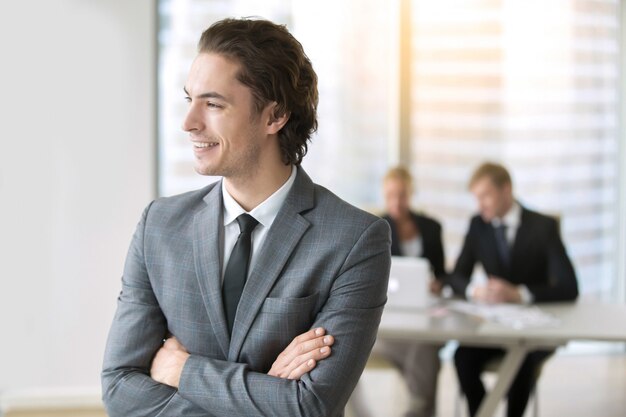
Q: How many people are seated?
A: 2